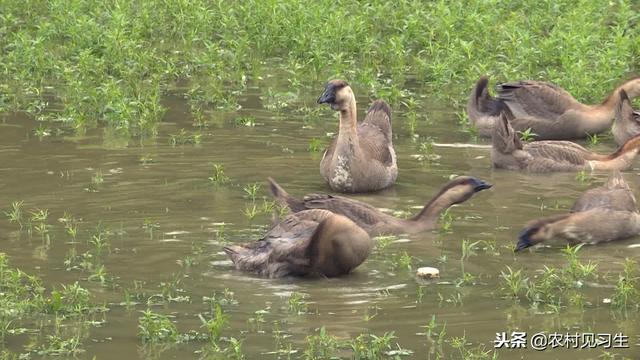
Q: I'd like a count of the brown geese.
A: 7